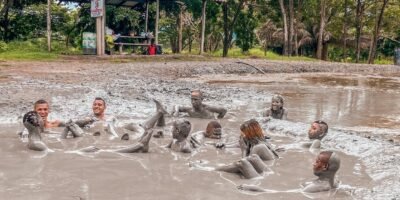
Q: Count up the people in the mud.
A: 10